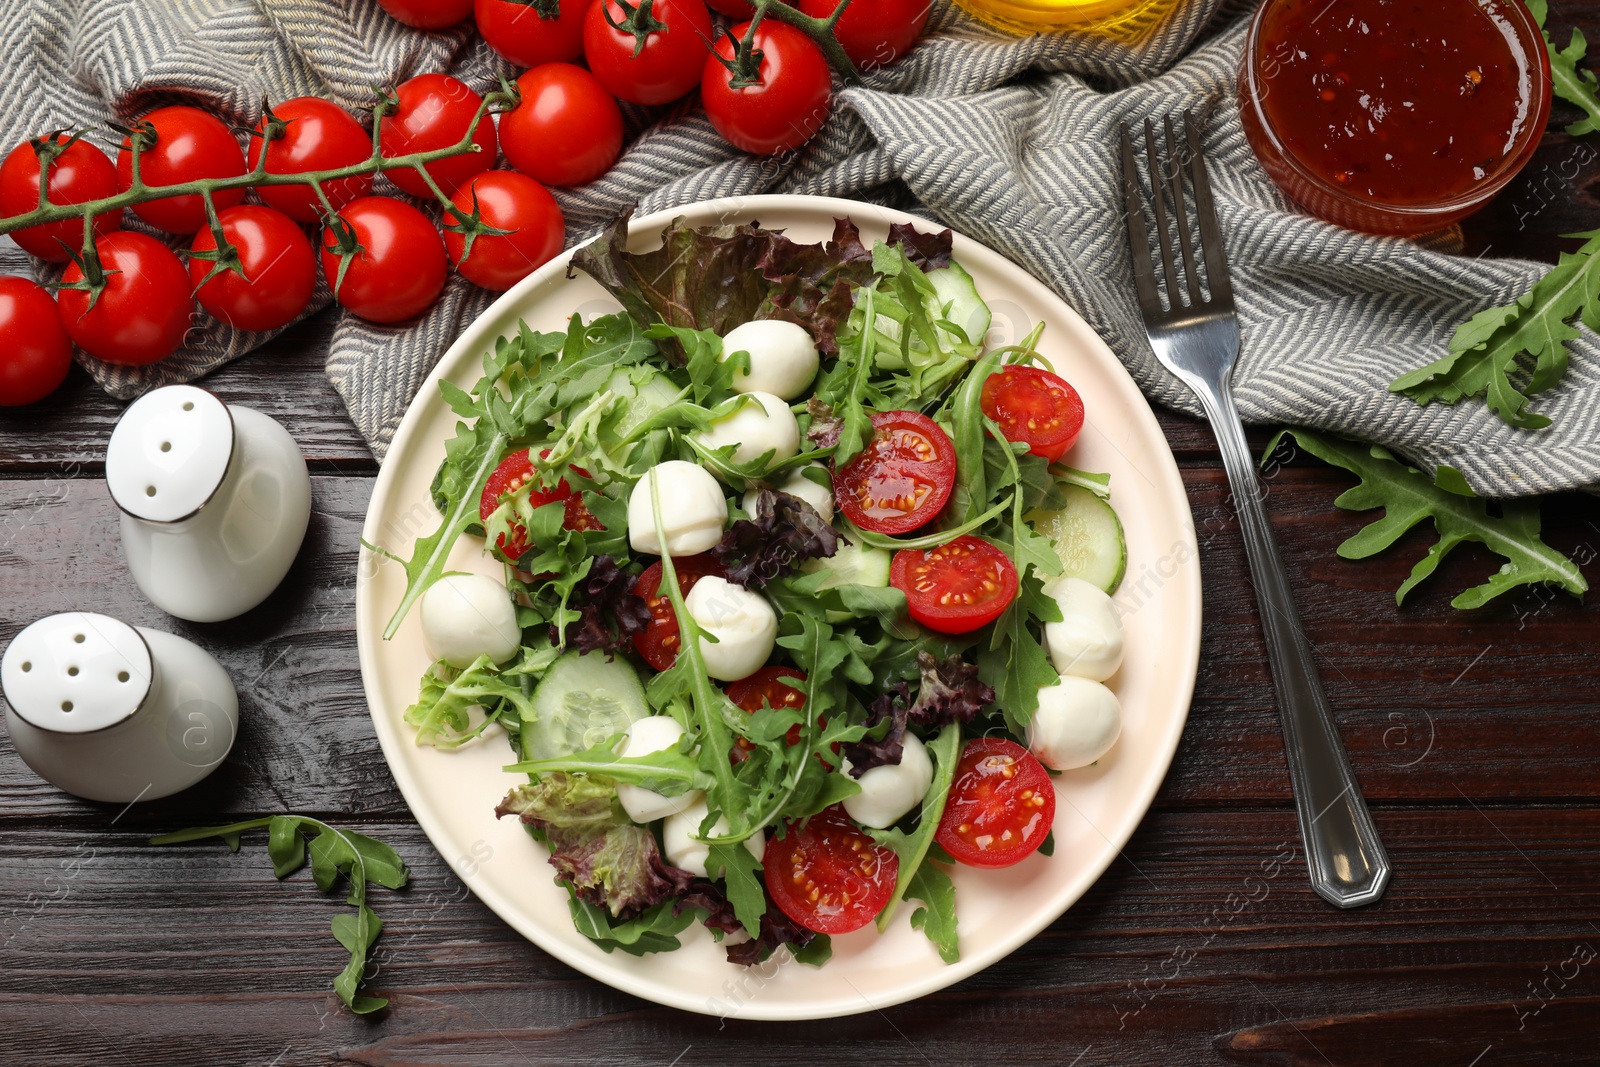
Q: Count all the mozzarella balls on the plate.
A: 11